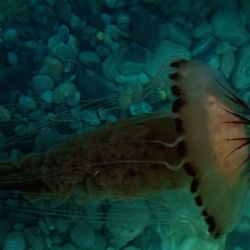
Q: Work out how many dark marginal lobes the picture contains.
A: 13